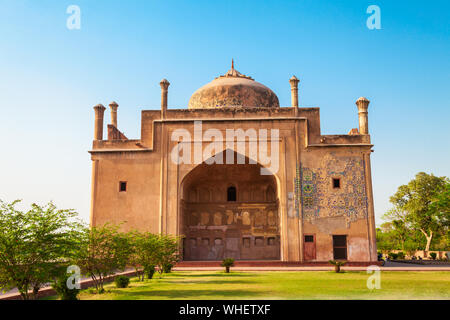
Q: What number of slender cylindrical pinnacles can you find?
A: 5